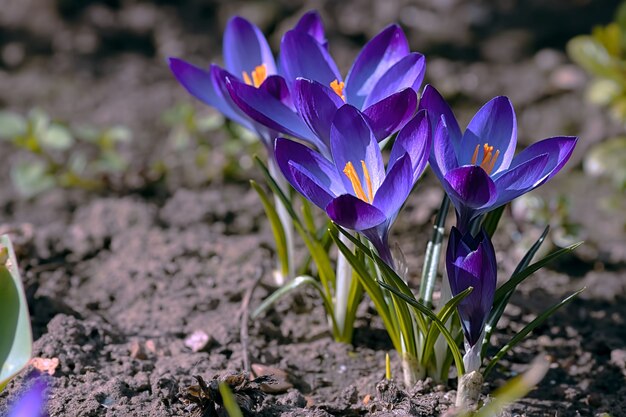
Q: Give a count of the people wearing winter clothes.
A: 0